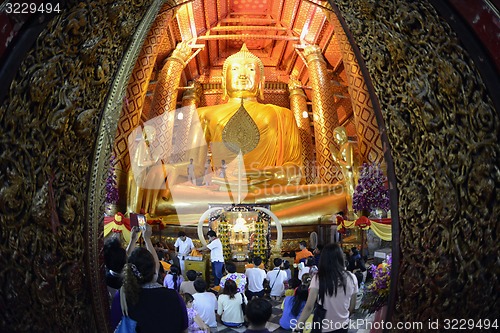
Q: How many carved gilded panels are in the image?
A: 2